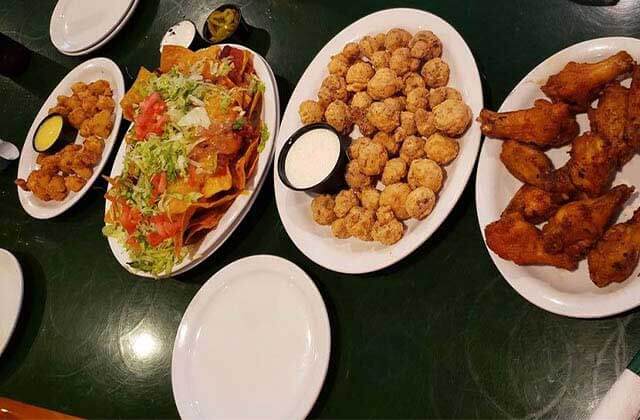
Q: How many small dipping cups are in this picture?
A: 4